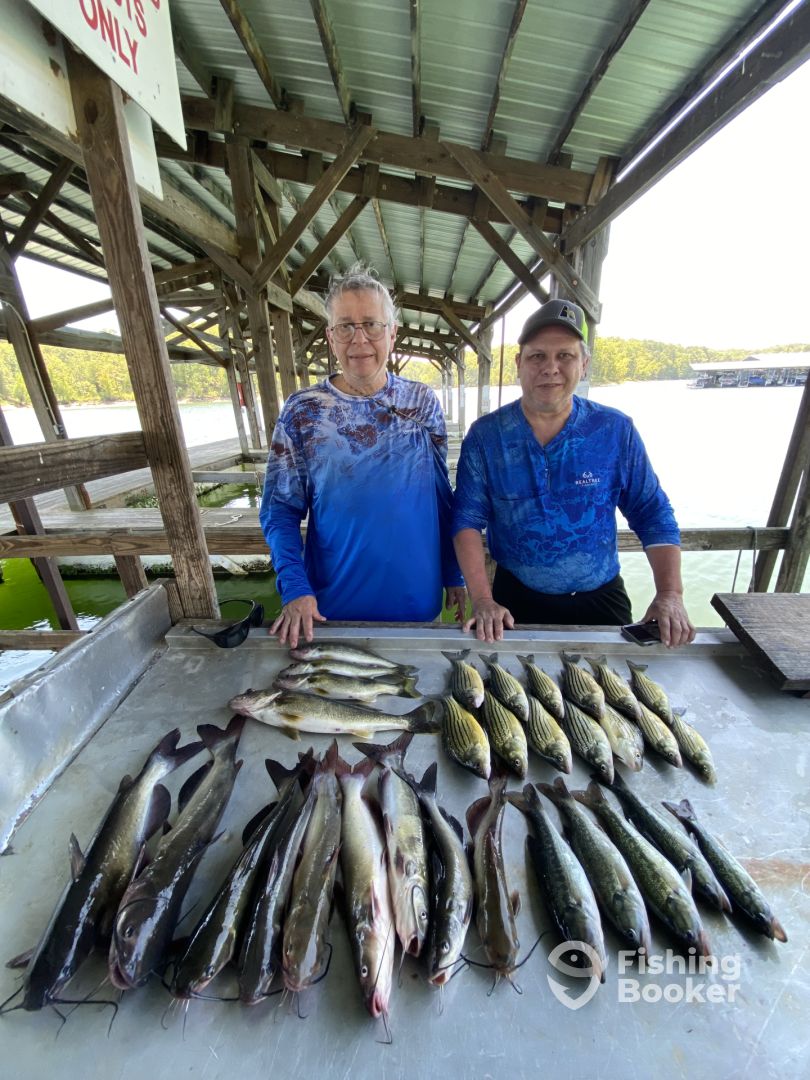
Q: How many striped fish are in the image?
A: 13